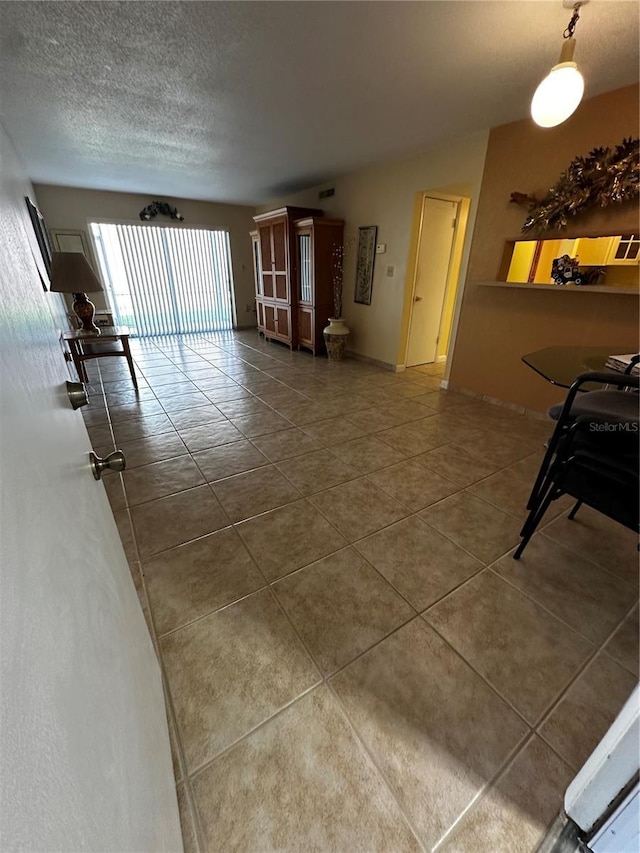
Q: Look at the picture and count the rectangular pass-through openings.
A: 1